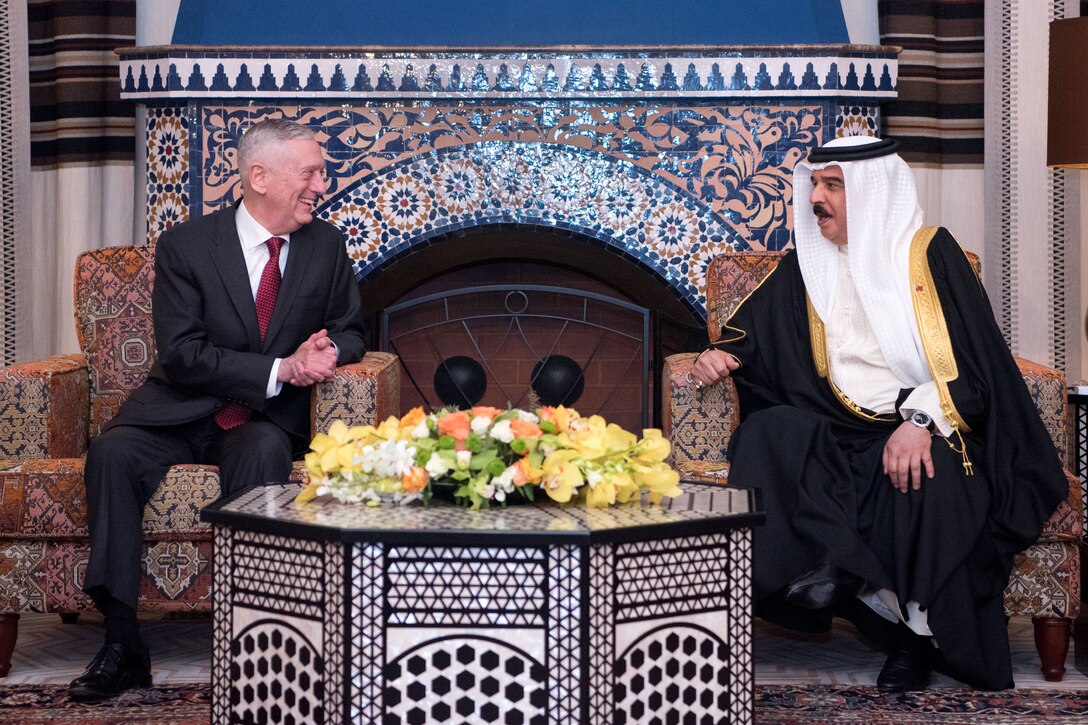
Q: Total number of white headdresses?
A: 1